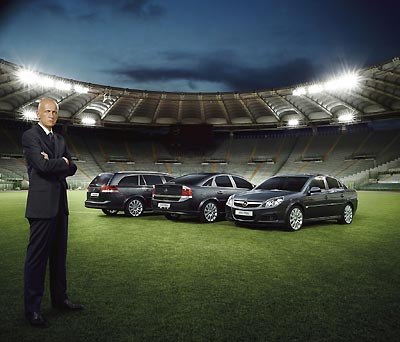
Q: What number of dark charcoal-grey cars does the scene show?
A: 3